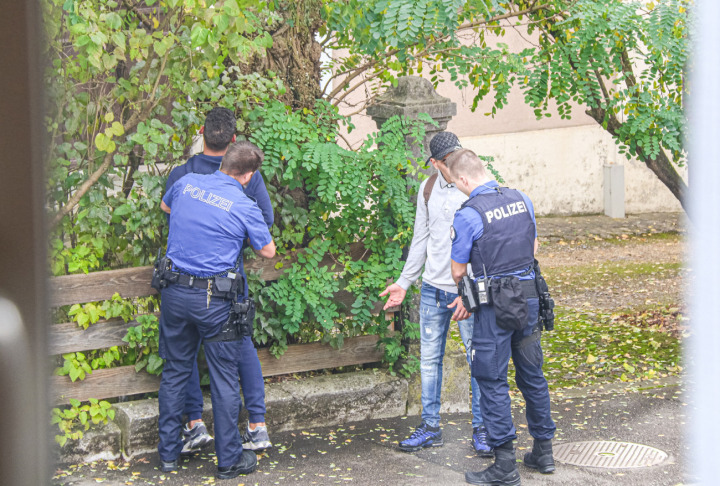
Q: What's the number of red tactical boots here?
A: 0